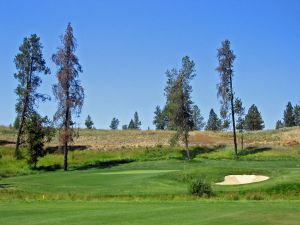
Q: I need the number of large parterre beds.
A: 0